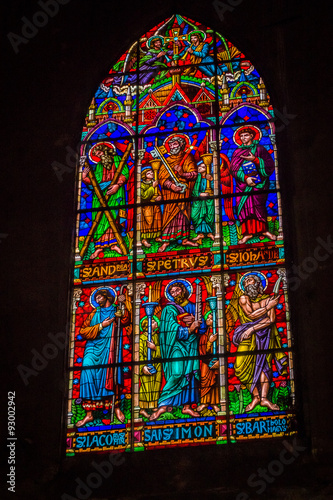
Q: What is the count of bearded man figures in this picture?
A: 5